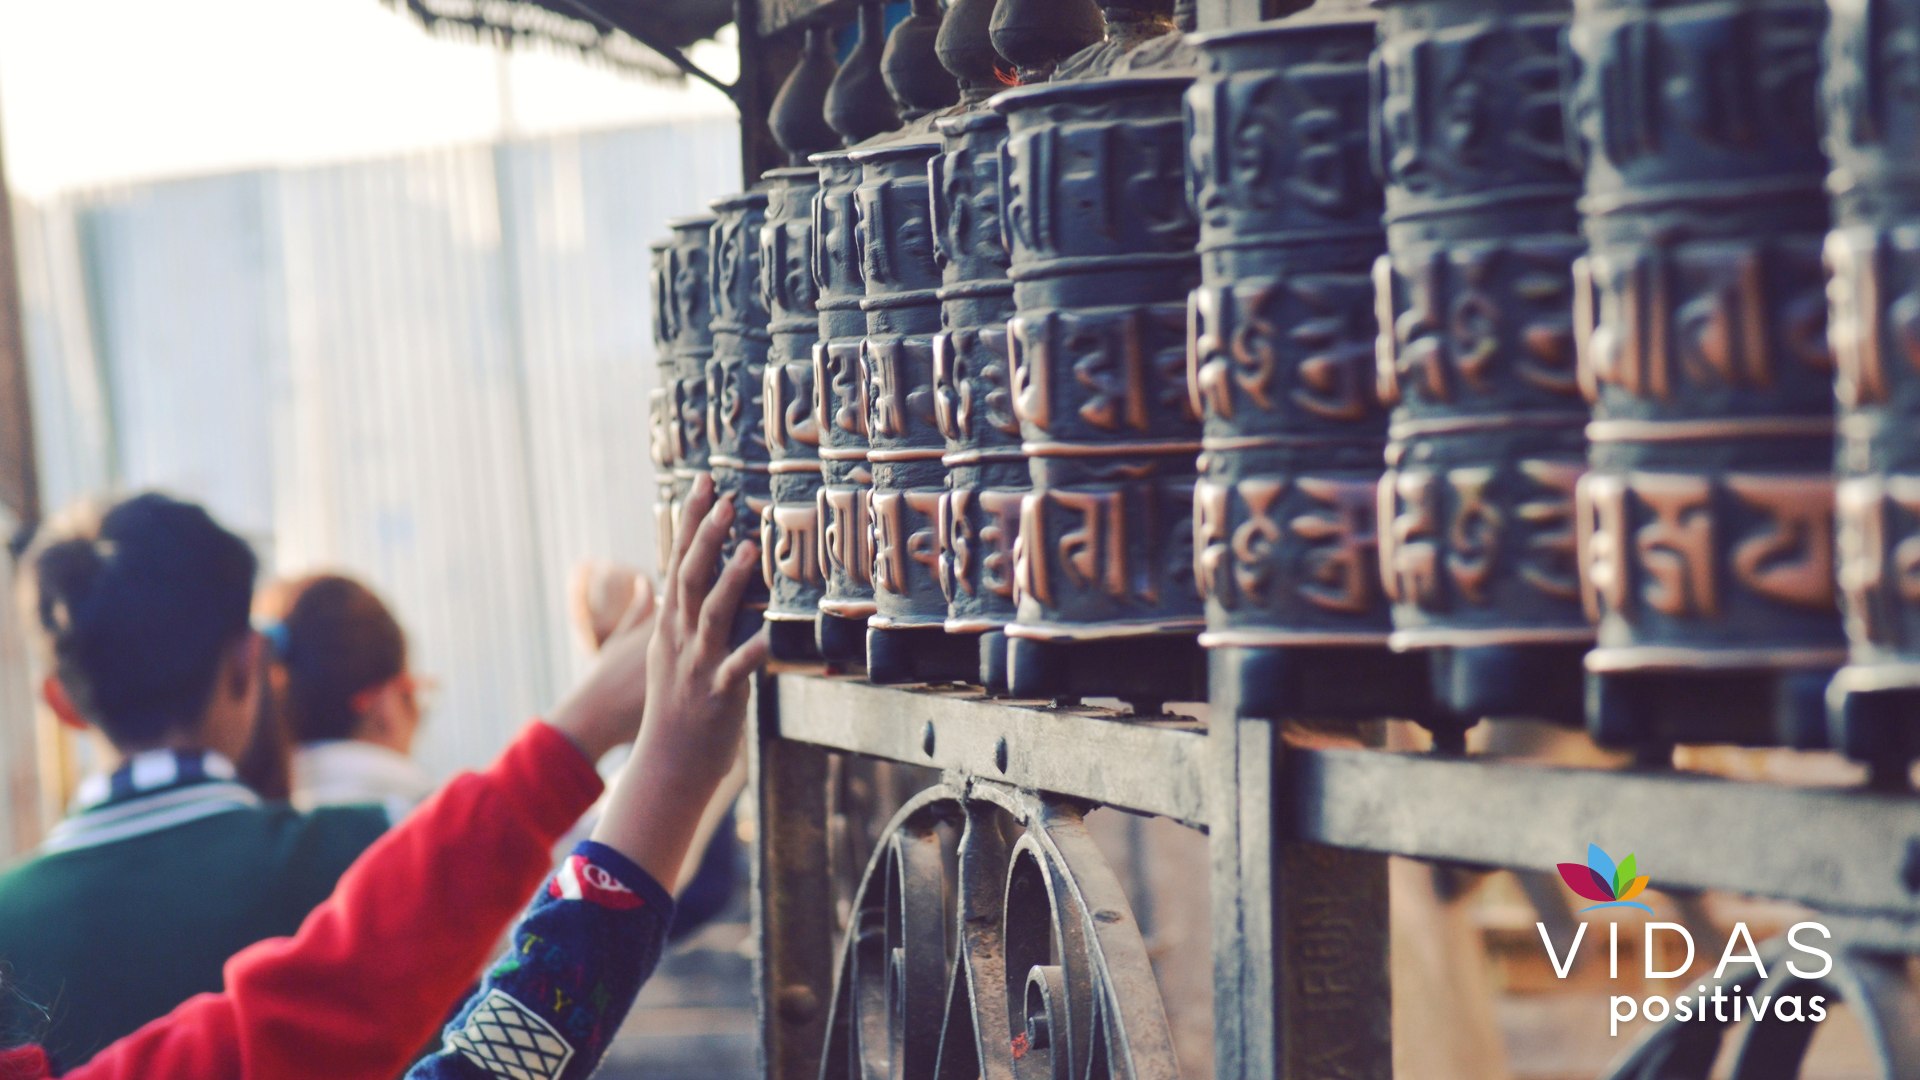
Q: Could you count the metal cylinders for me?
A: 12